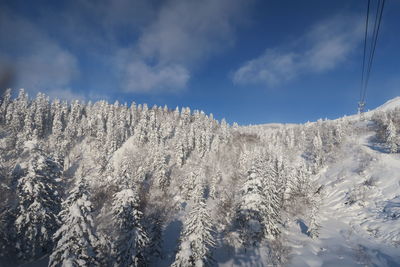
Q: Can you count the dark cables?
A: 3